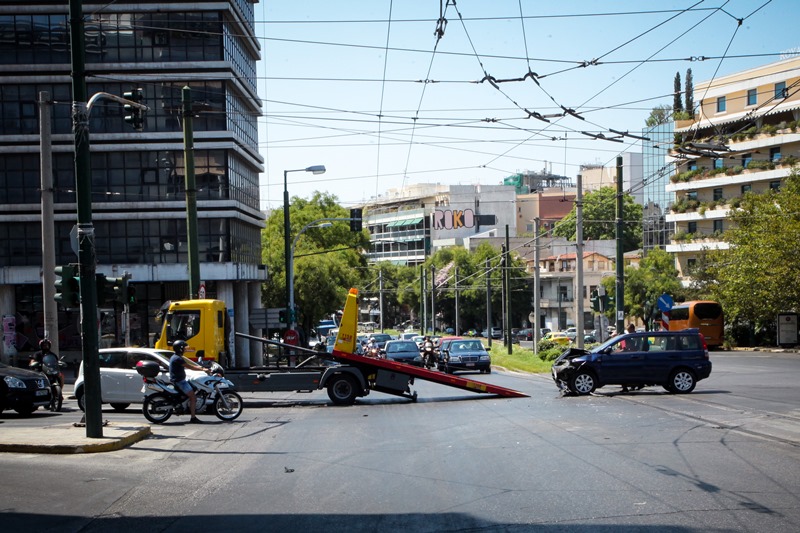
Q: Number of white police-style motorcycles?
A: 1